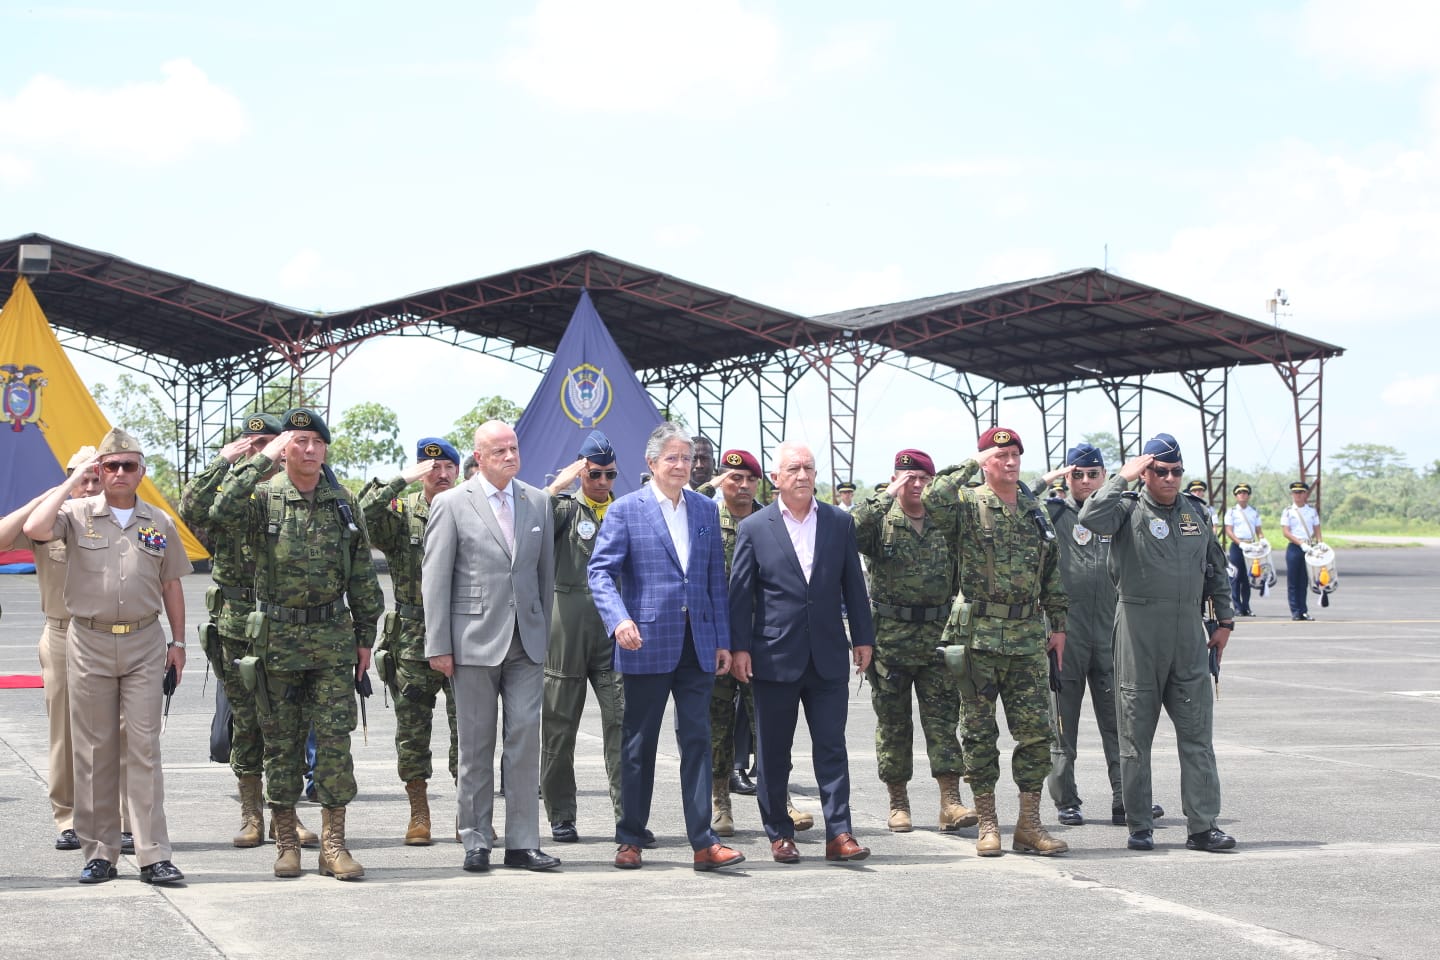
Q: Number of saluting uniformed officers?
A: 11